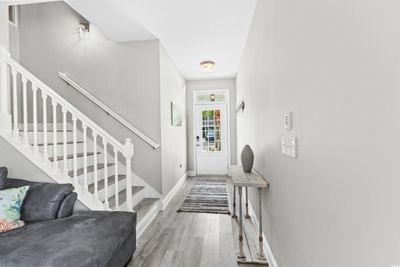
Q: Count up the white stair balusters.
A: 11